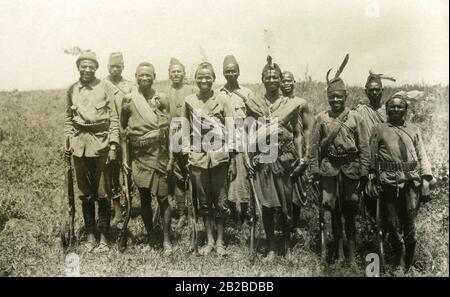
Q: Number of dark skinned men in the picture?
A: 11